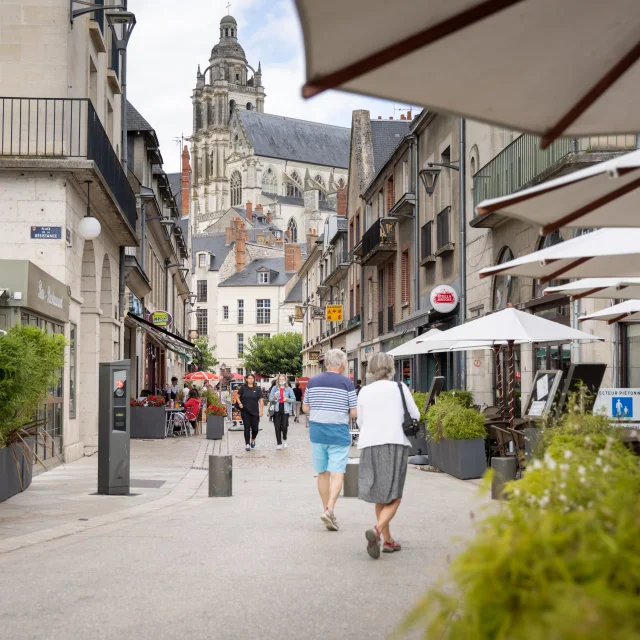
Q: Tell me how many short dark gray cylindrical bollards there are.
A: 3